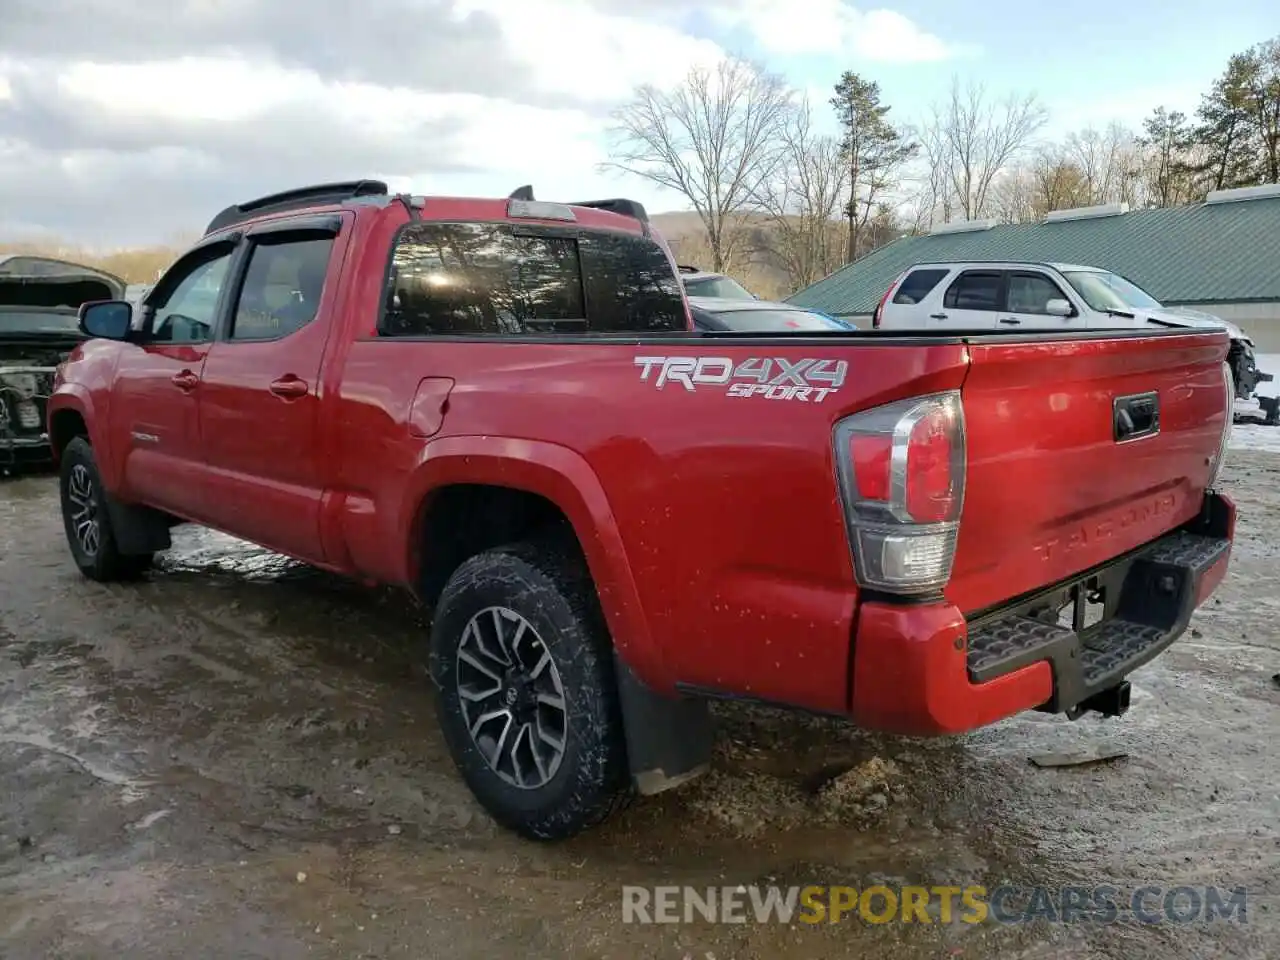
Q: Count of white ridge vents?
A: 3